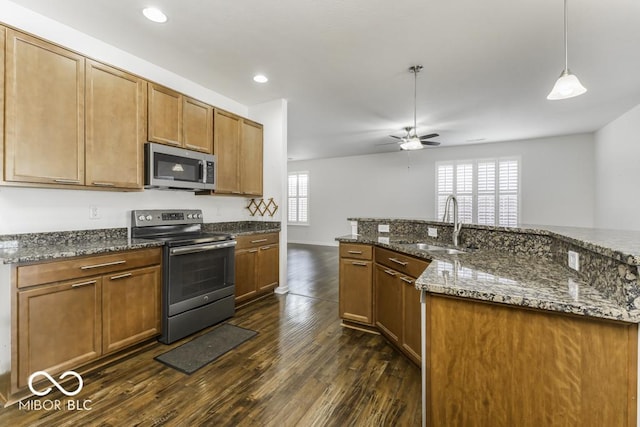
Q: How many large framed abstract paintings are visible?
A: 0